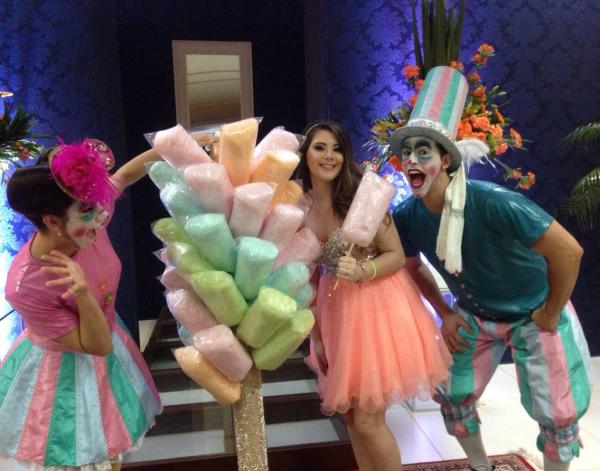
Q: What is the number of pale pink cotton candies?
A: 11